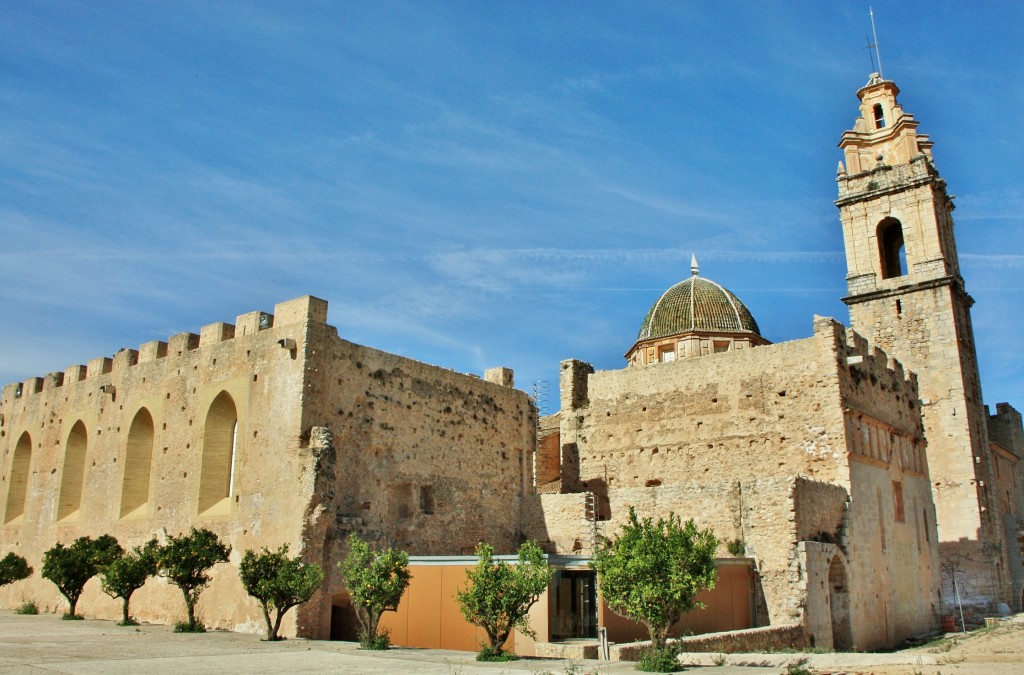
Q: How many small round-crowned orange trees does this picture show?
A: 8